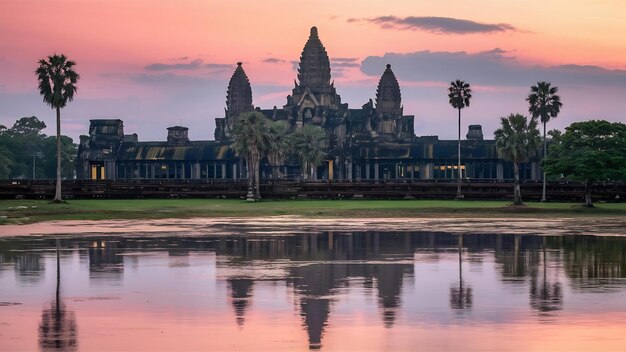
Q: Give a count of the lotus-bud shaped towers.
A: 3